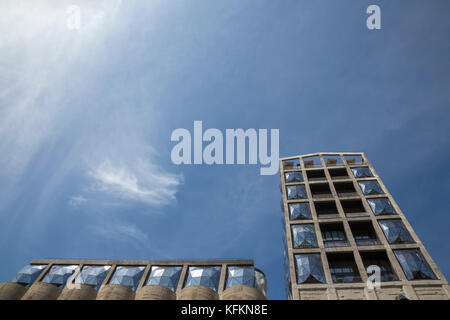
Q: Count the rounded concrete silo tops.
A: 7